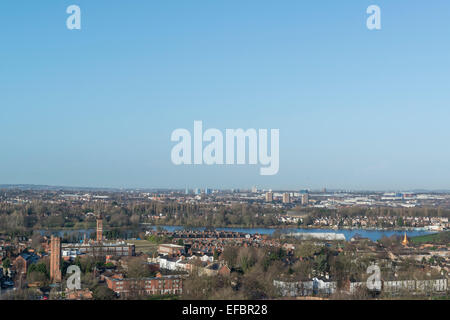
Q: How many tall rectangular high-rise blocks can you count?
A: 3